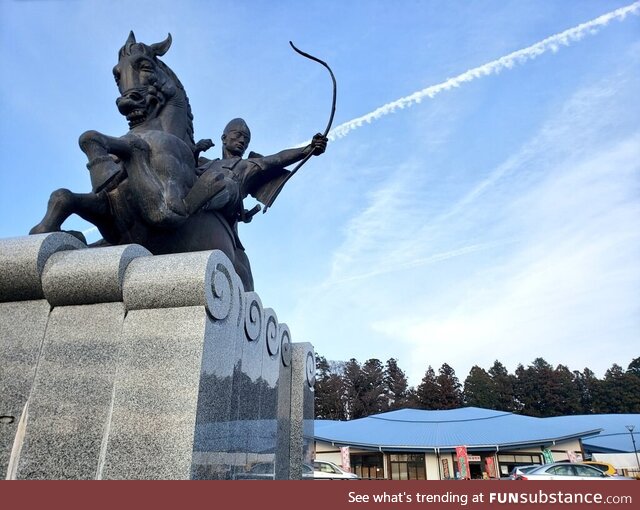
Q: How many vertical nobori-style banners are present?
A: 5